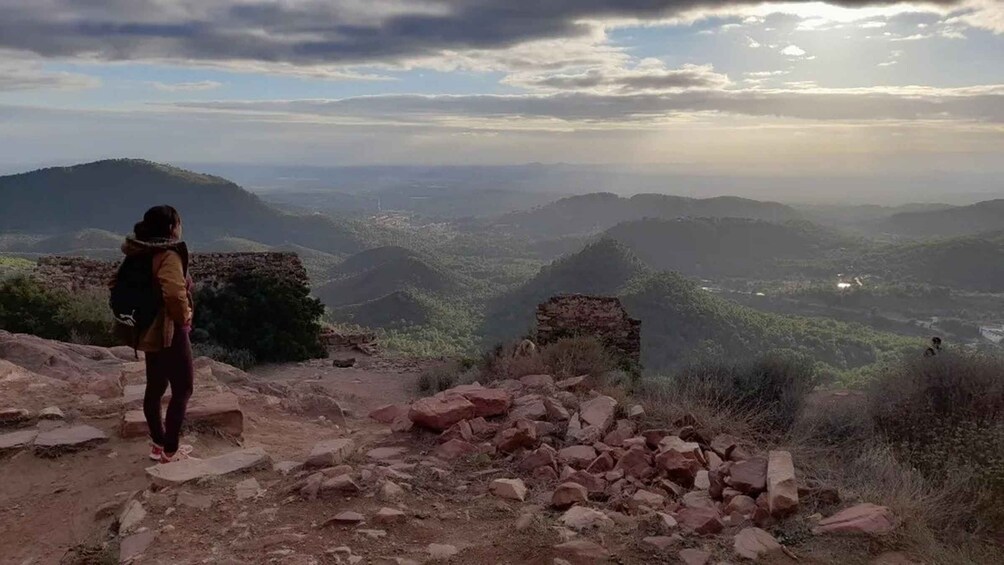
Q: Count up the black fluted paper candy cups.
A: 0